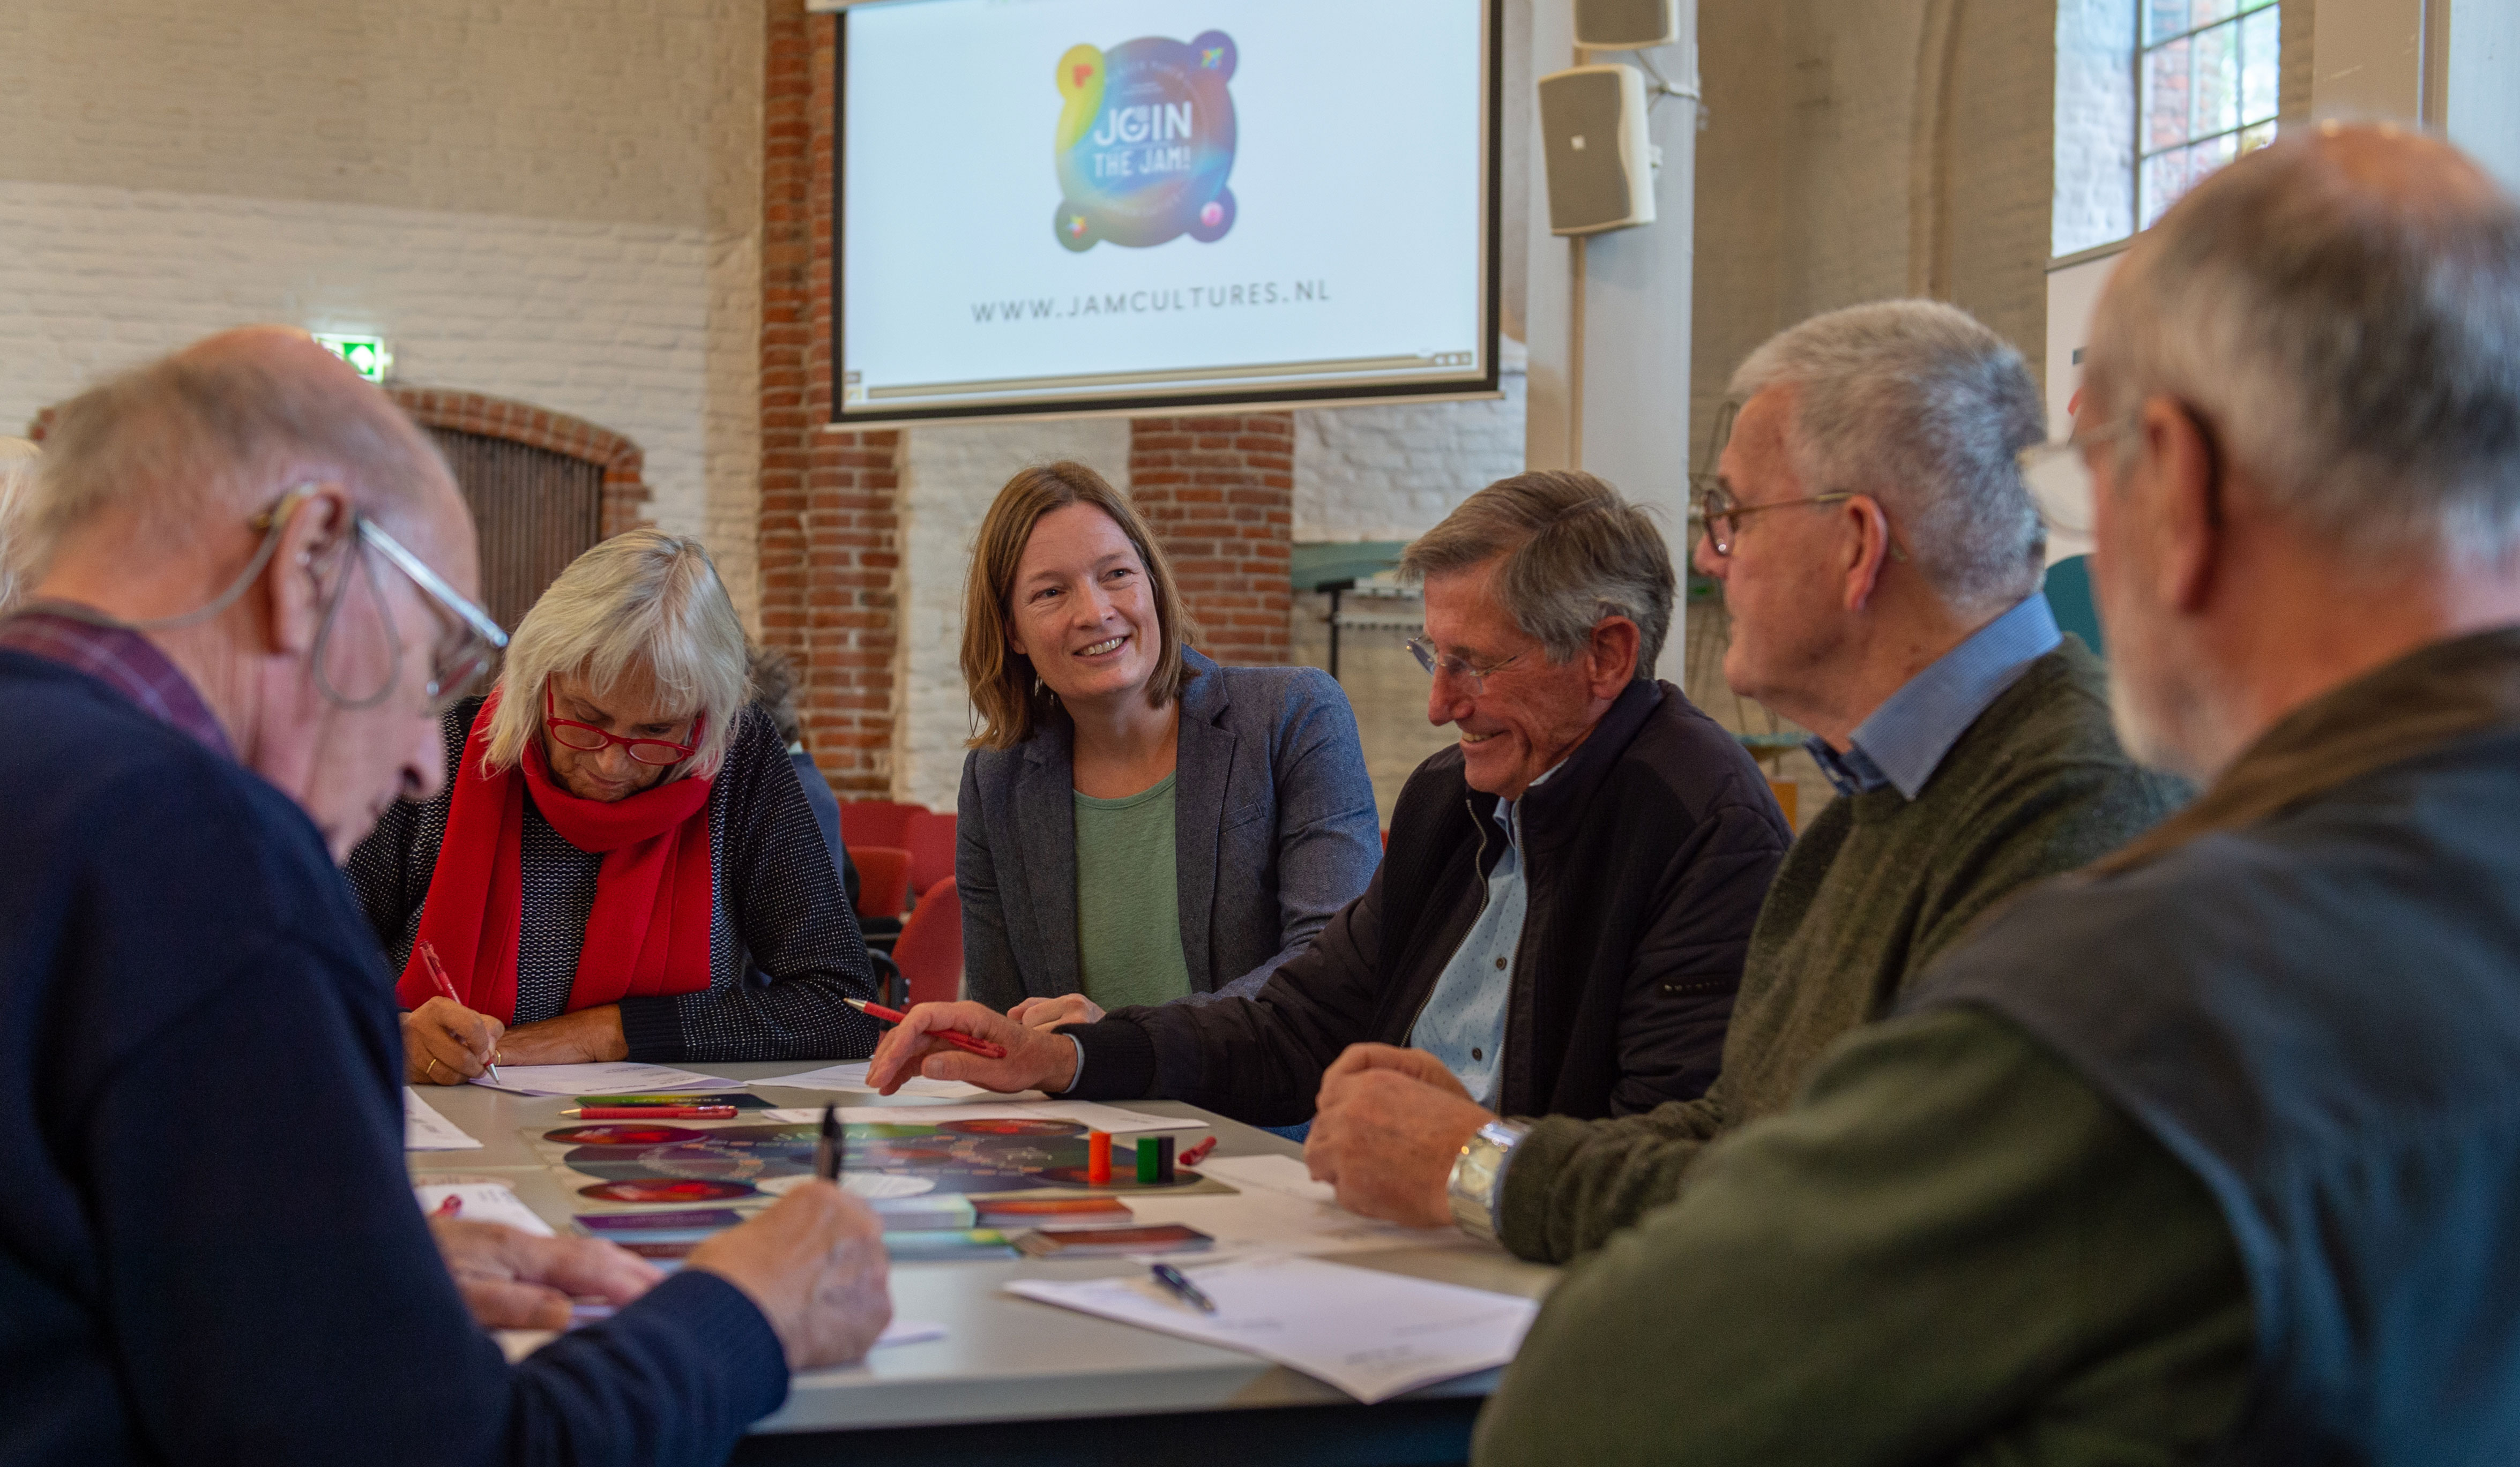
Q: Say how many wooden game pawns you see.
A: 3